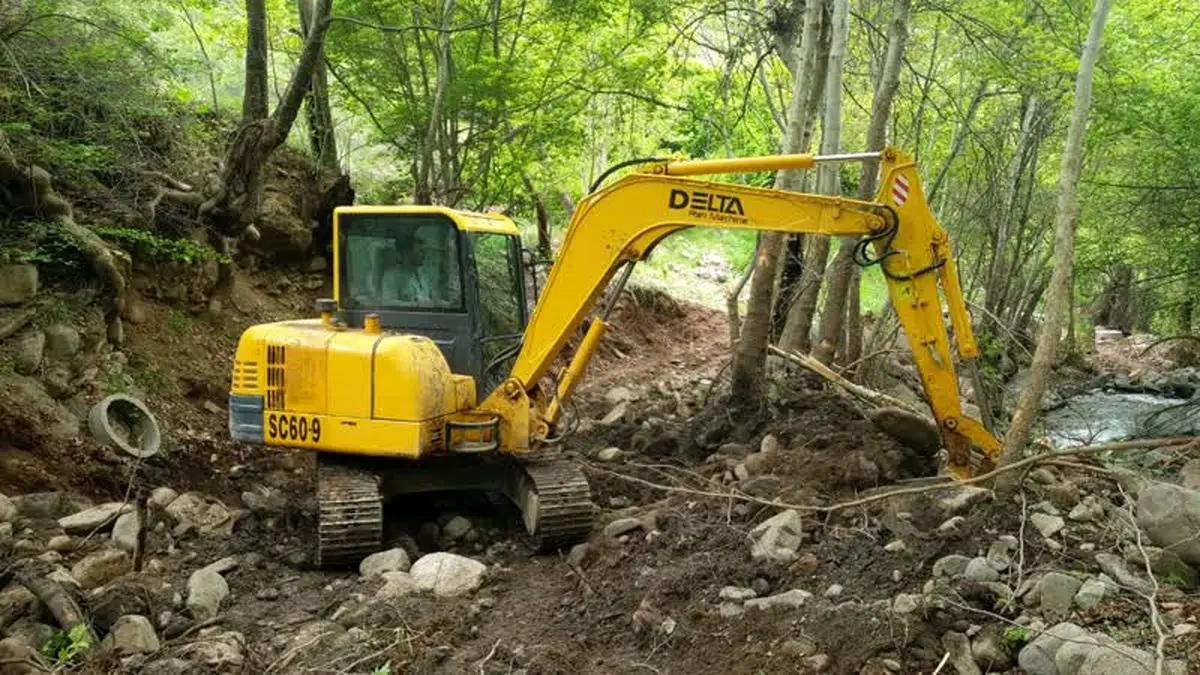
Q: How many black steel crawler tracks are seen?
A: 2